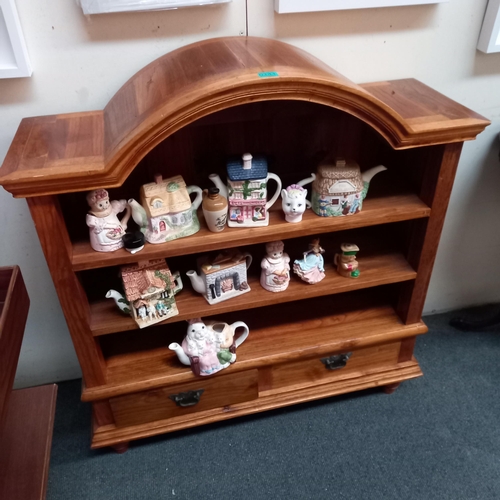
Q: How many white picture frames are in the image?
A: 4